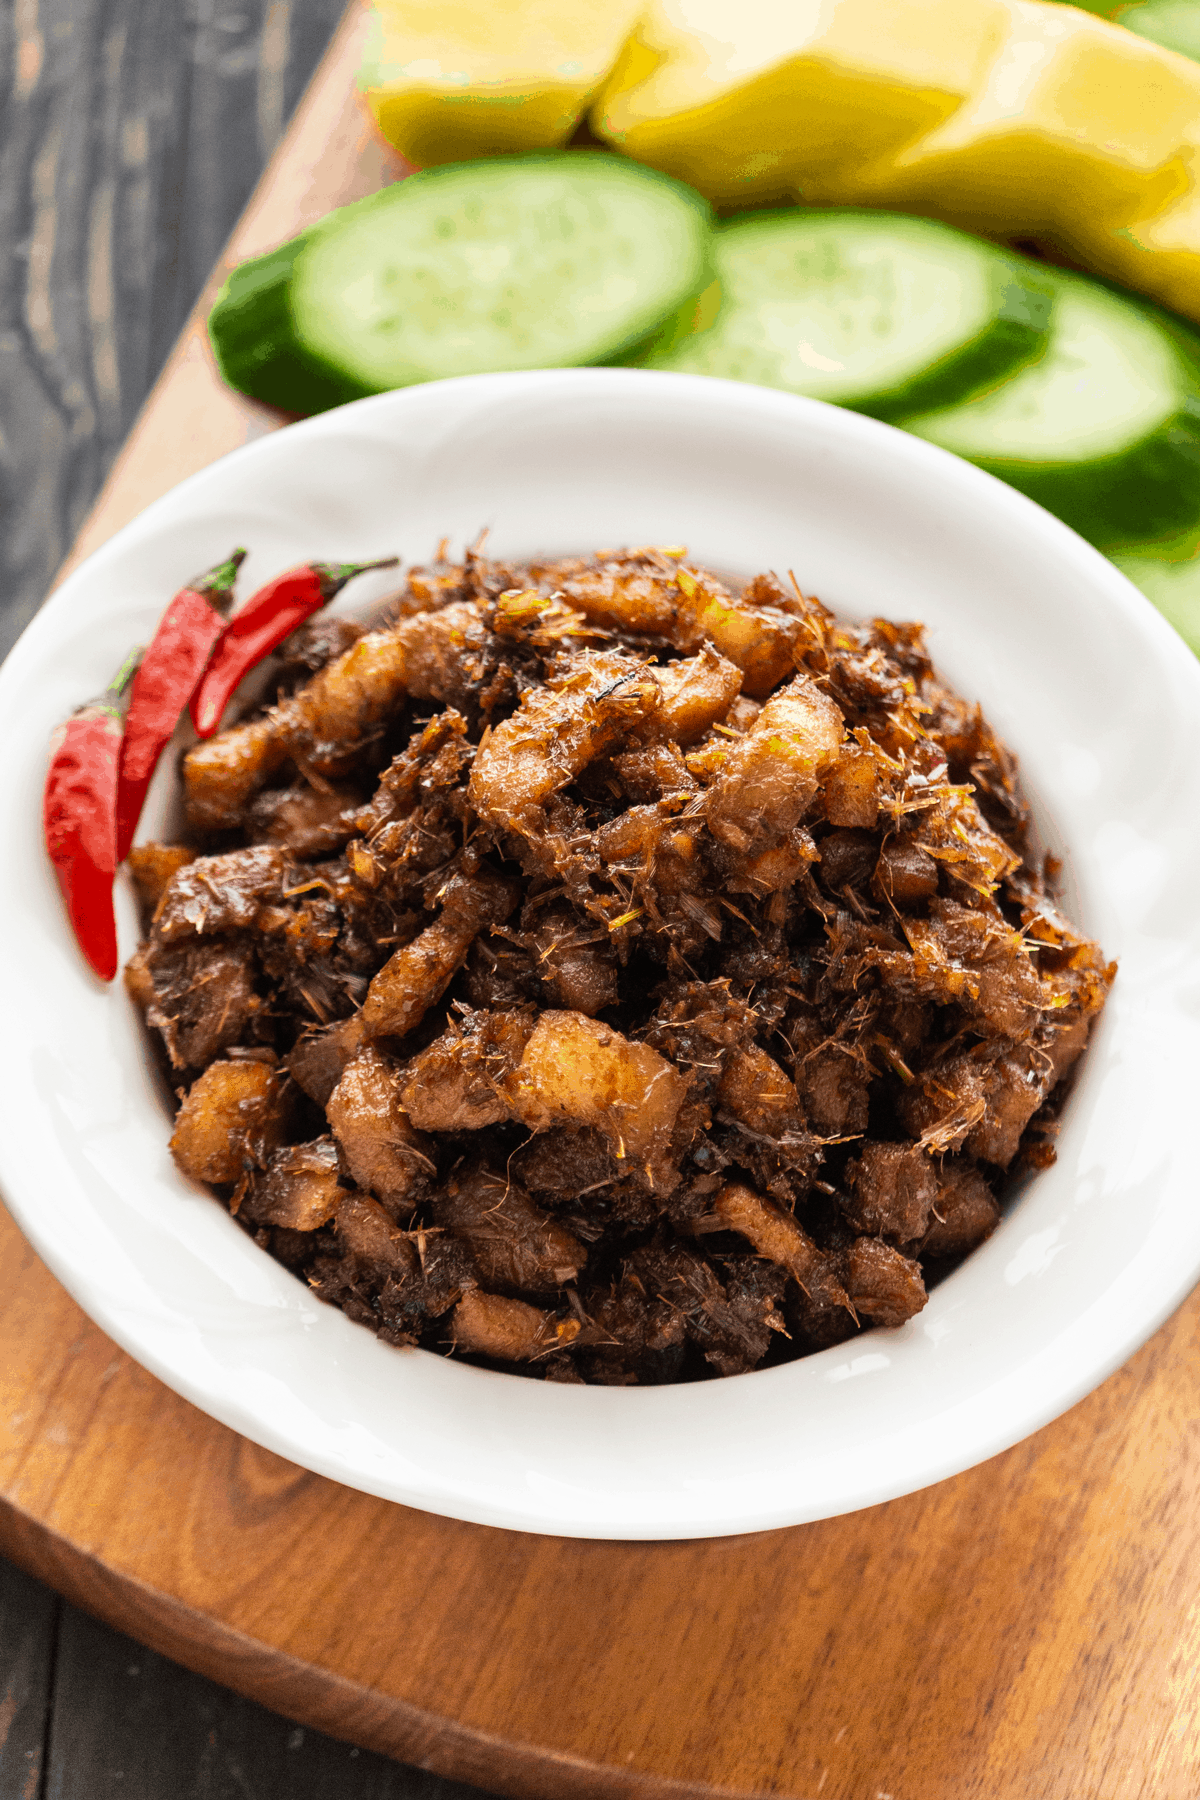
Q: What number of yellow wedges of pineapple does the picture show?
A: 4